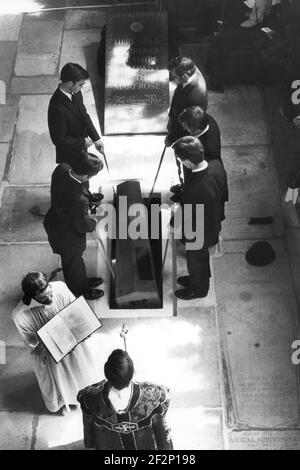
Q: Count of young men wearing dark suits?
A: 5